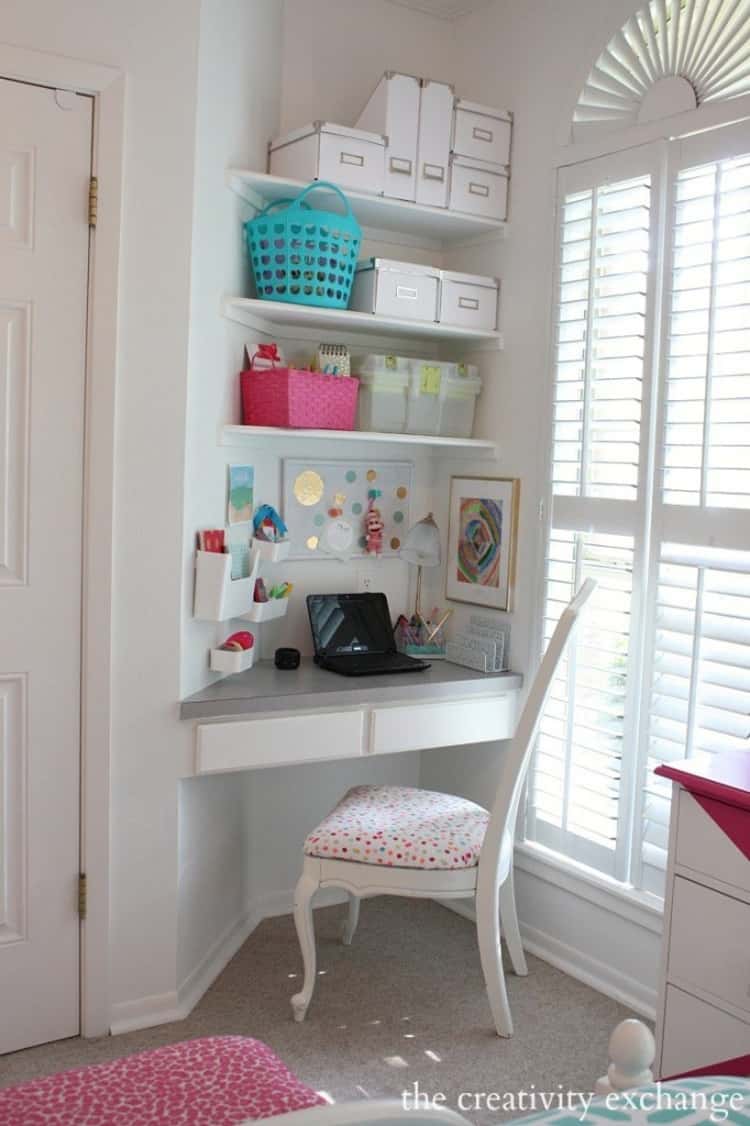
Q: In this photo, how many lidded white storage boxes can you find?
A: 5